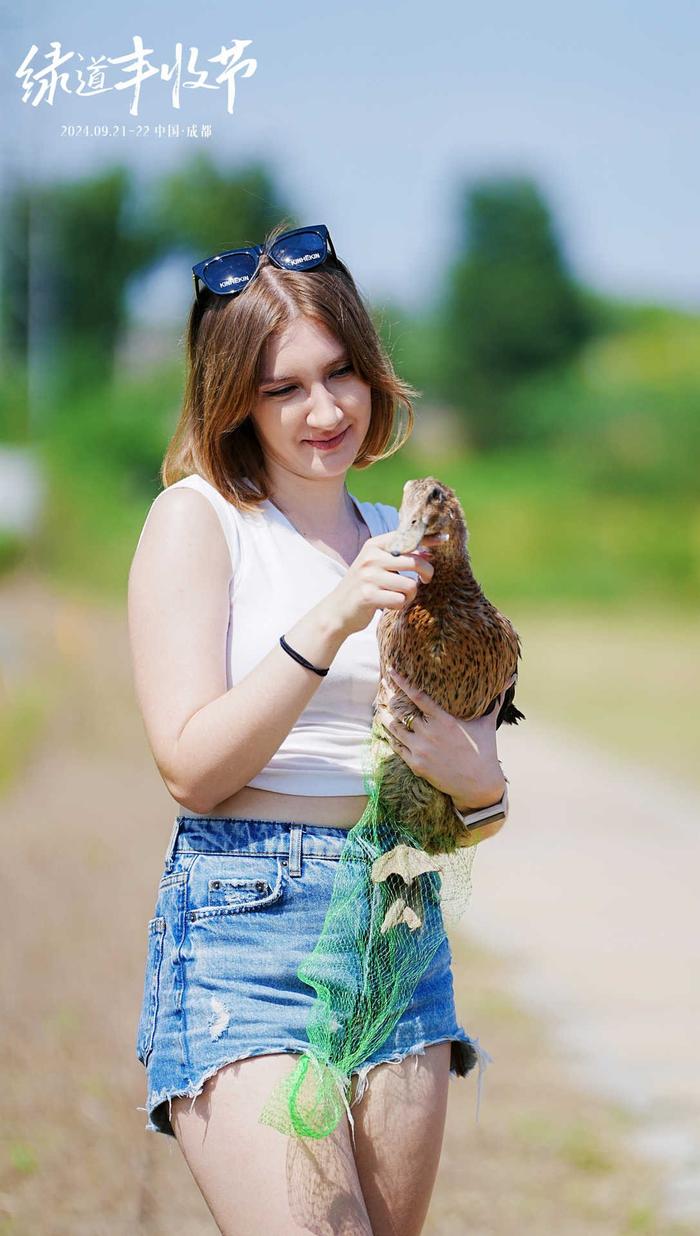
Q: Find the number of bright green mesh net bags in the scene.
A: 1